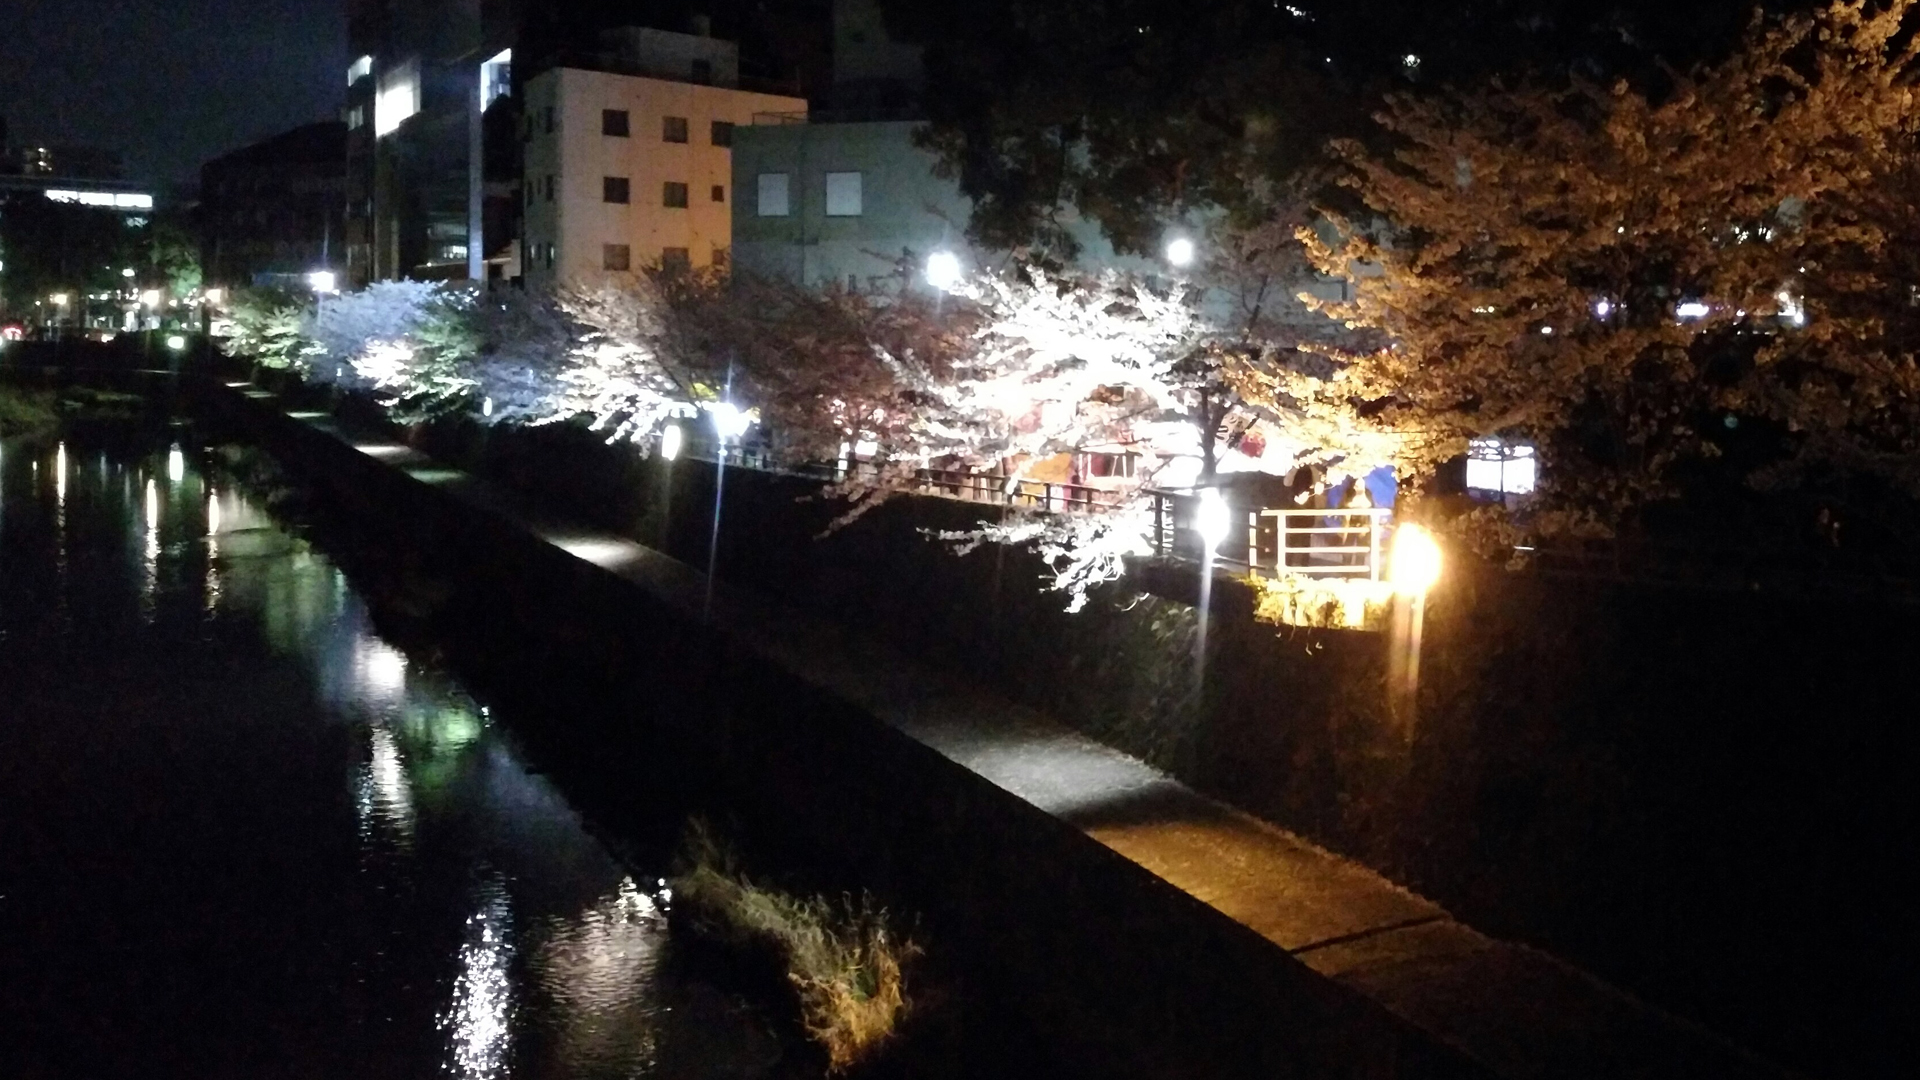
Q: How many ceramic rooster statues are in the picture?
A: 0